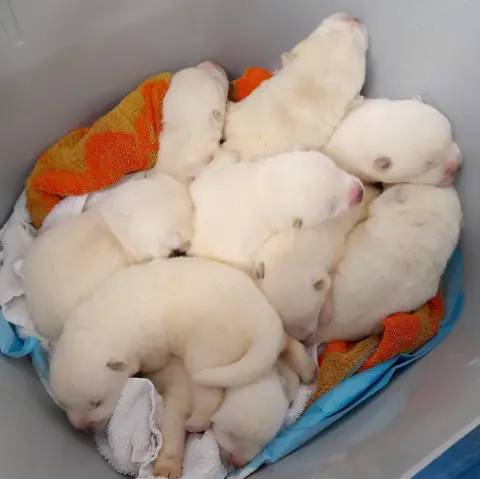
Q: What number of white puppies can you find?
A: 9